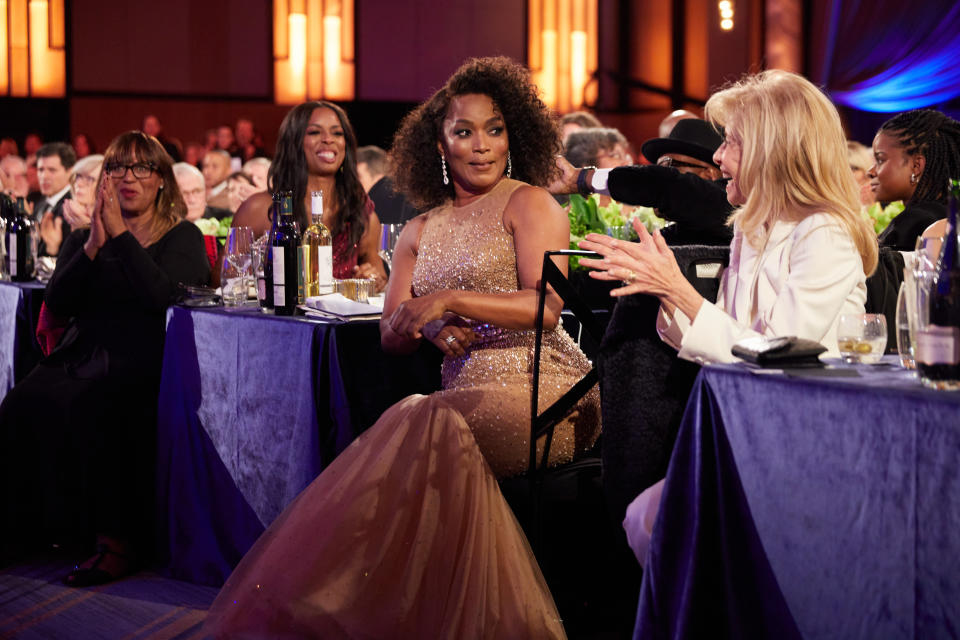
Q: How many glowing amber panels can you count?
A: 3